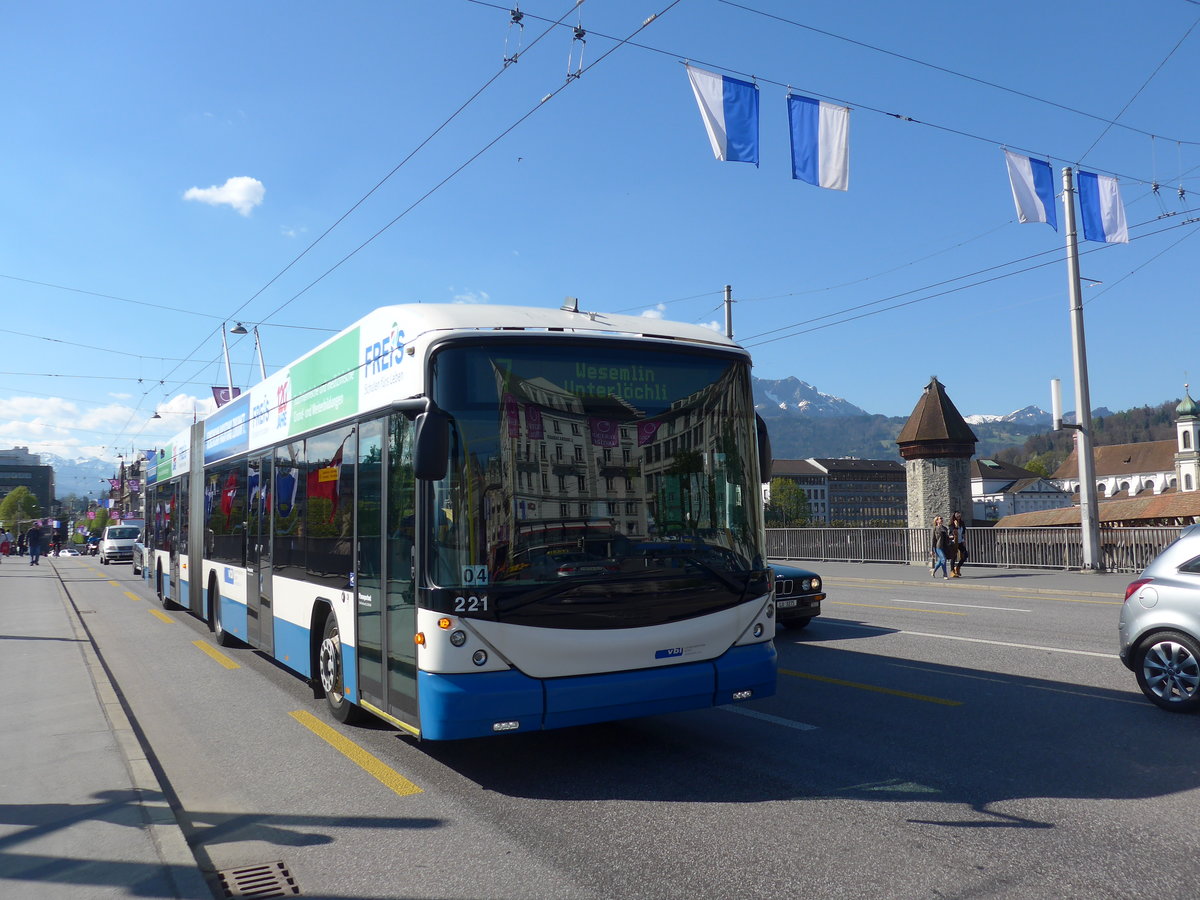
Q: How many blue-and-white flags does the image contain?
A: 4